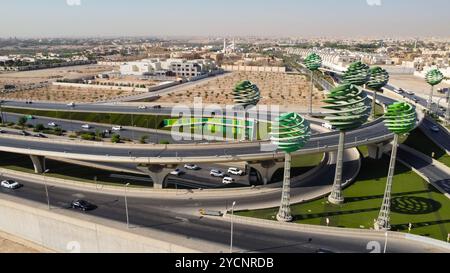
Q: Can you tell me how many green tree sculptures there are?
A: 8